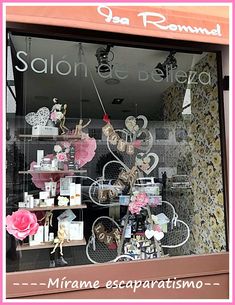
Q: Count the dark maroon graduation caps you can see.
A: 0